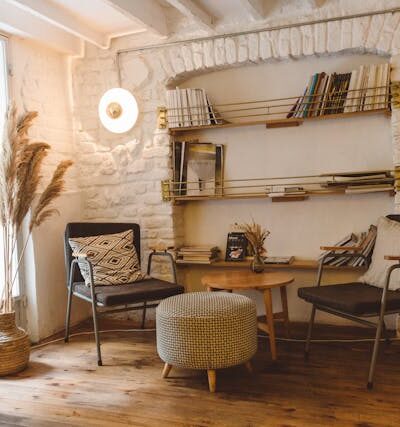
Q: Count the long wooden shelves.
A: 3